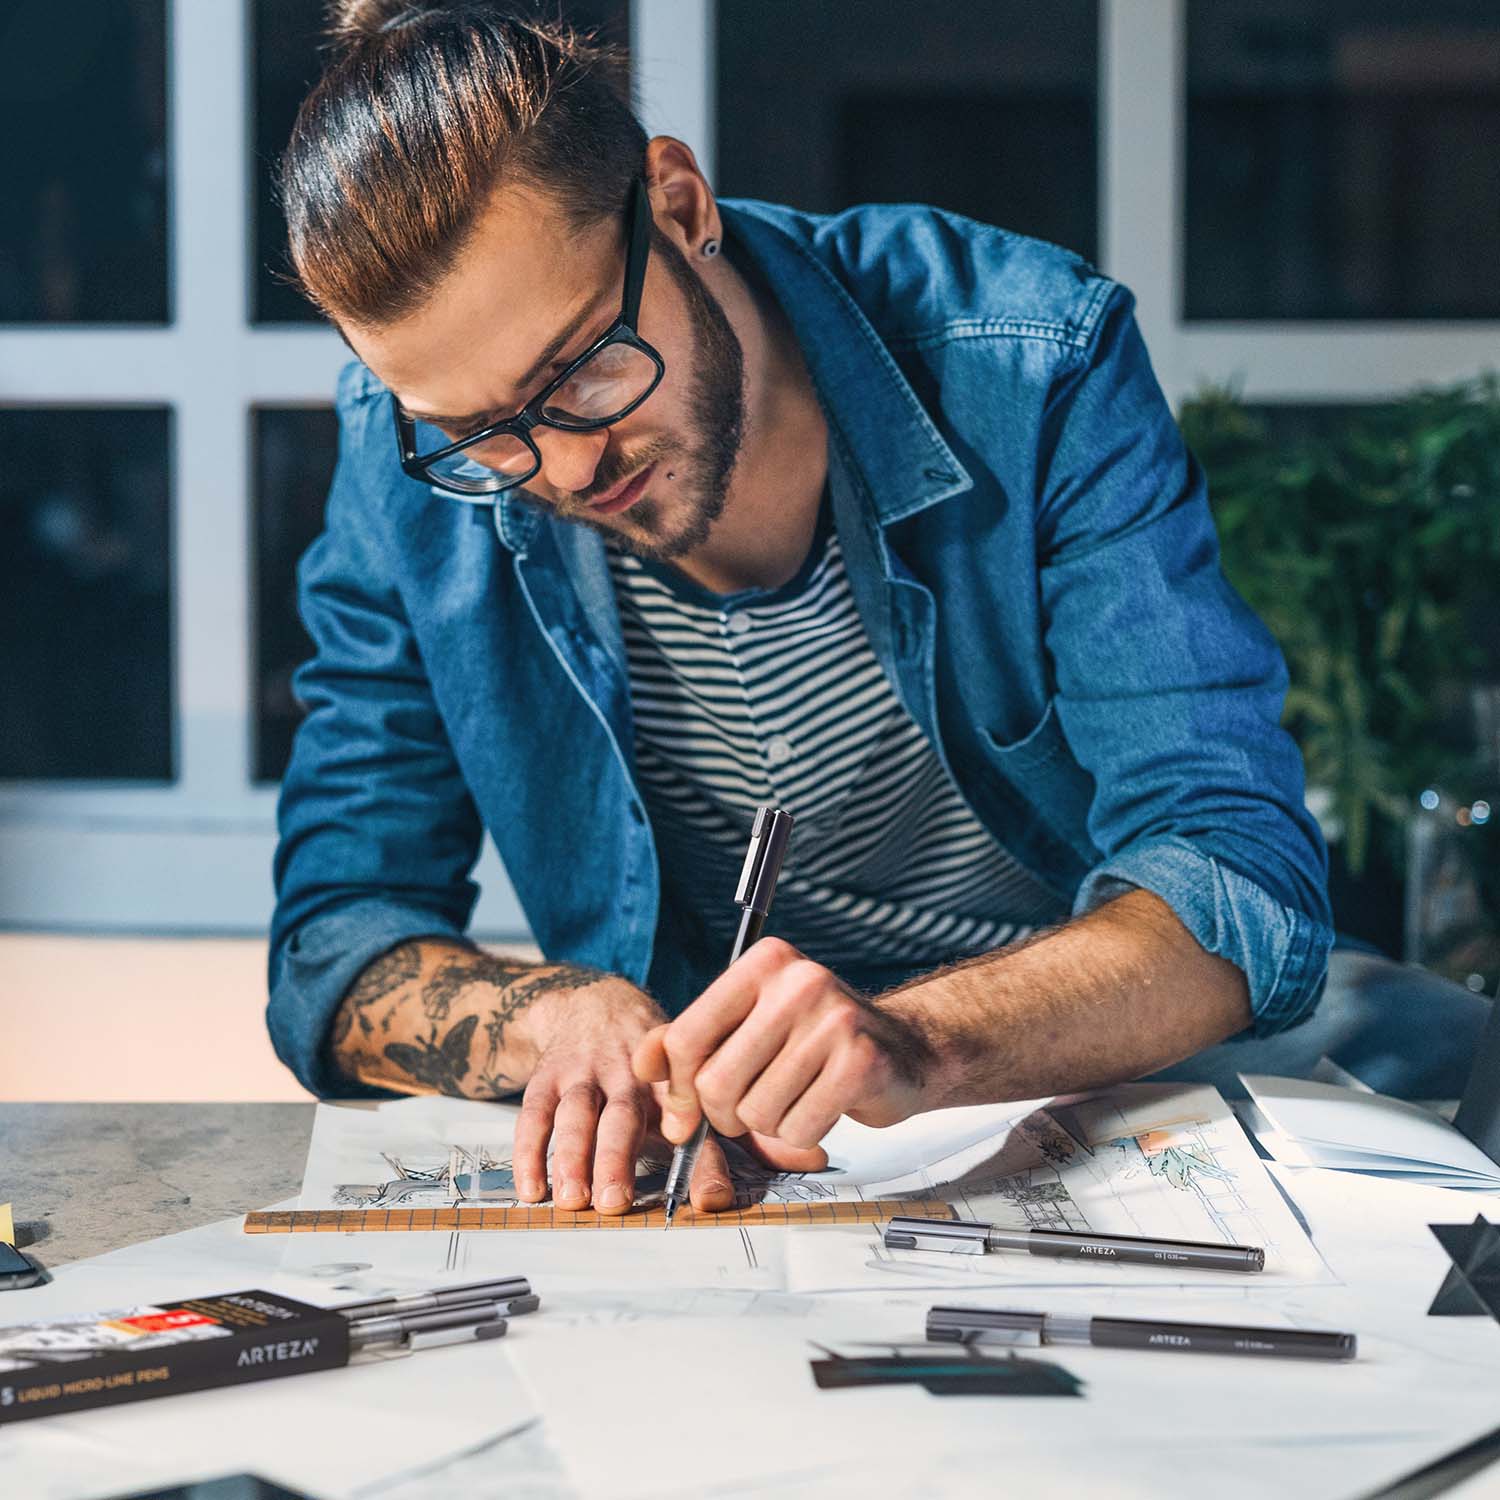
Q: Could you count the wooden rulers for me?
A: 1